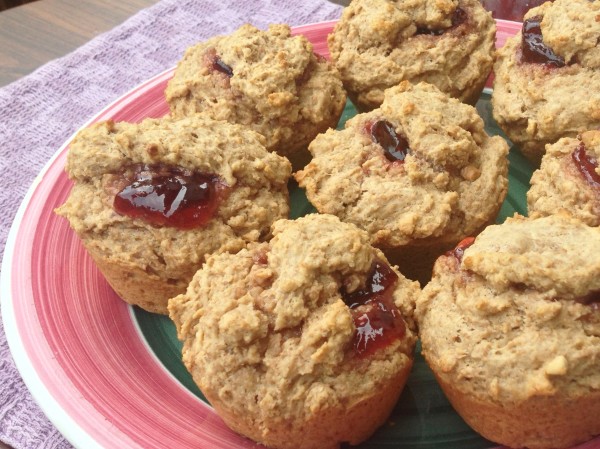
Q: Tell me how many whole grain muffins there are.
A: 8